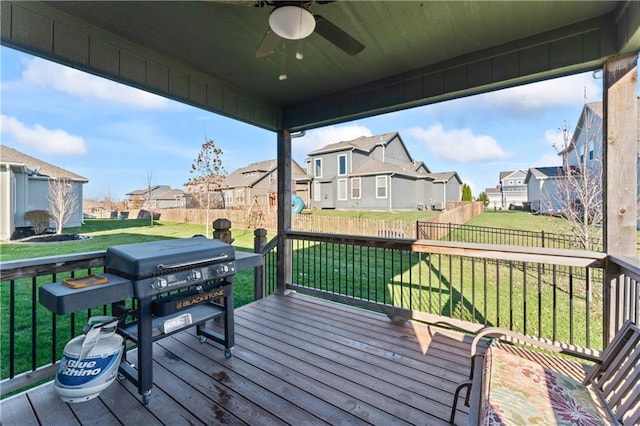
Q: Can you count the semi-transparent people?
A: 0